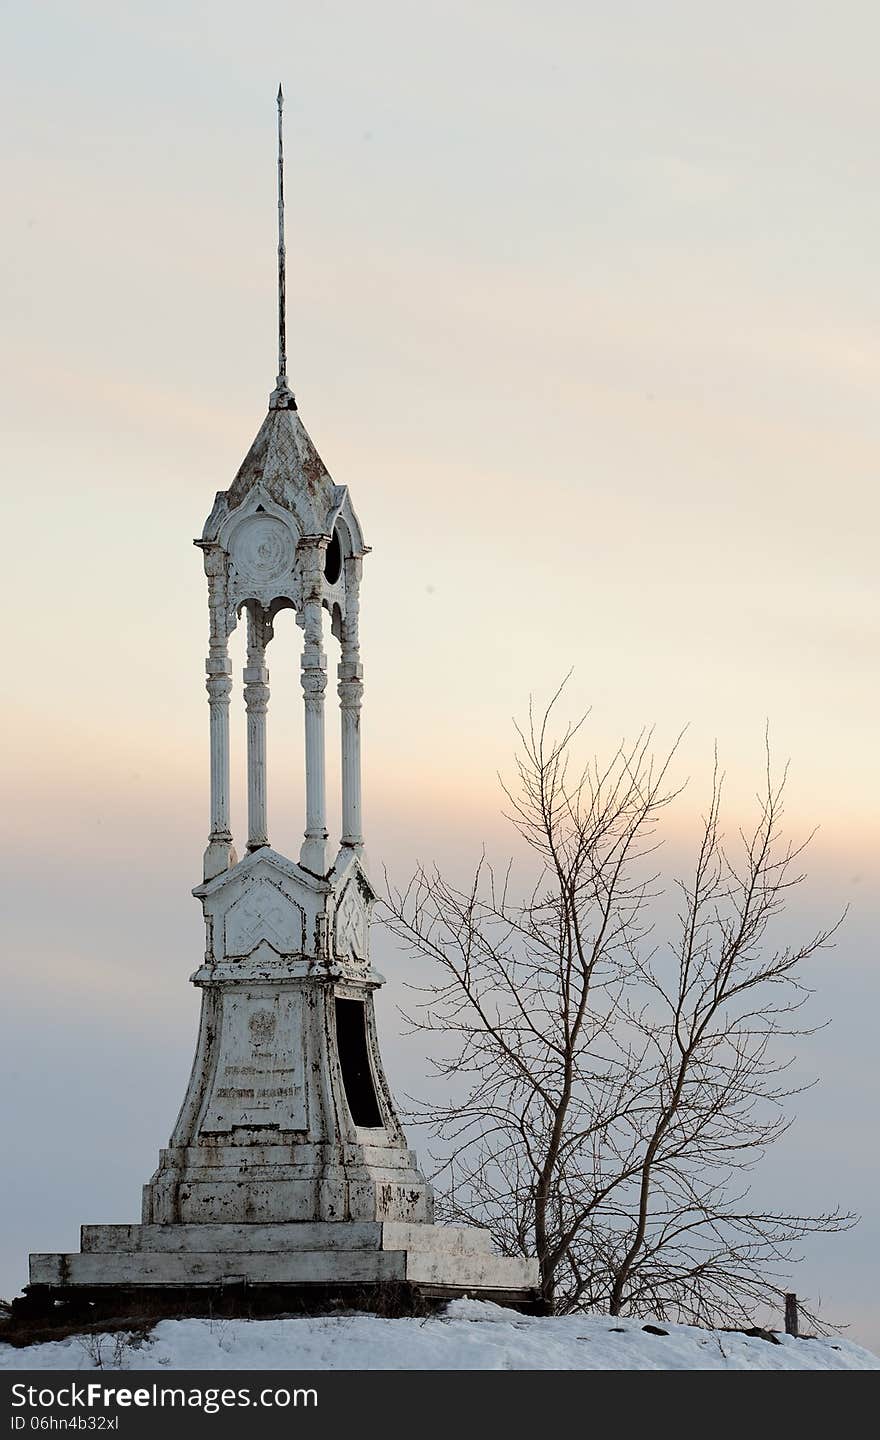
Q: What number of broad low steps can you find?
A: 2